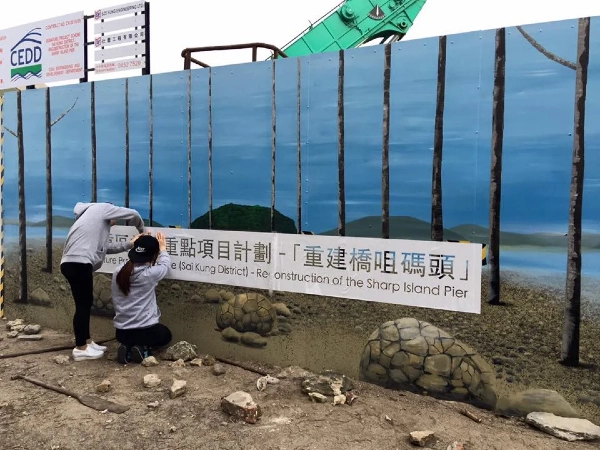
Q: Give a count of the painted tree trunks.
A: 14